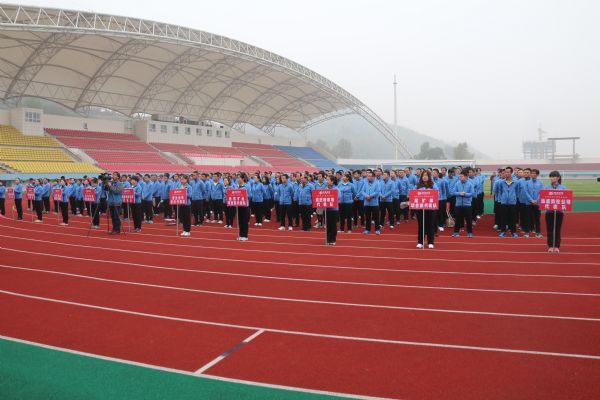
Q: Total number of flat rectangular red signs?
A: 10